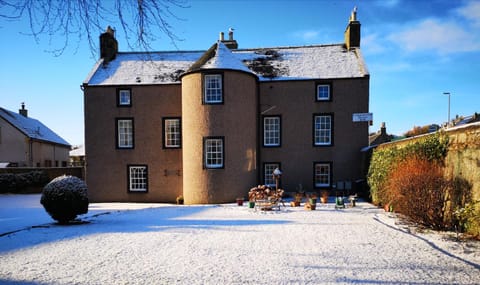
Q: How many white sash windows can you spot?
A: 11